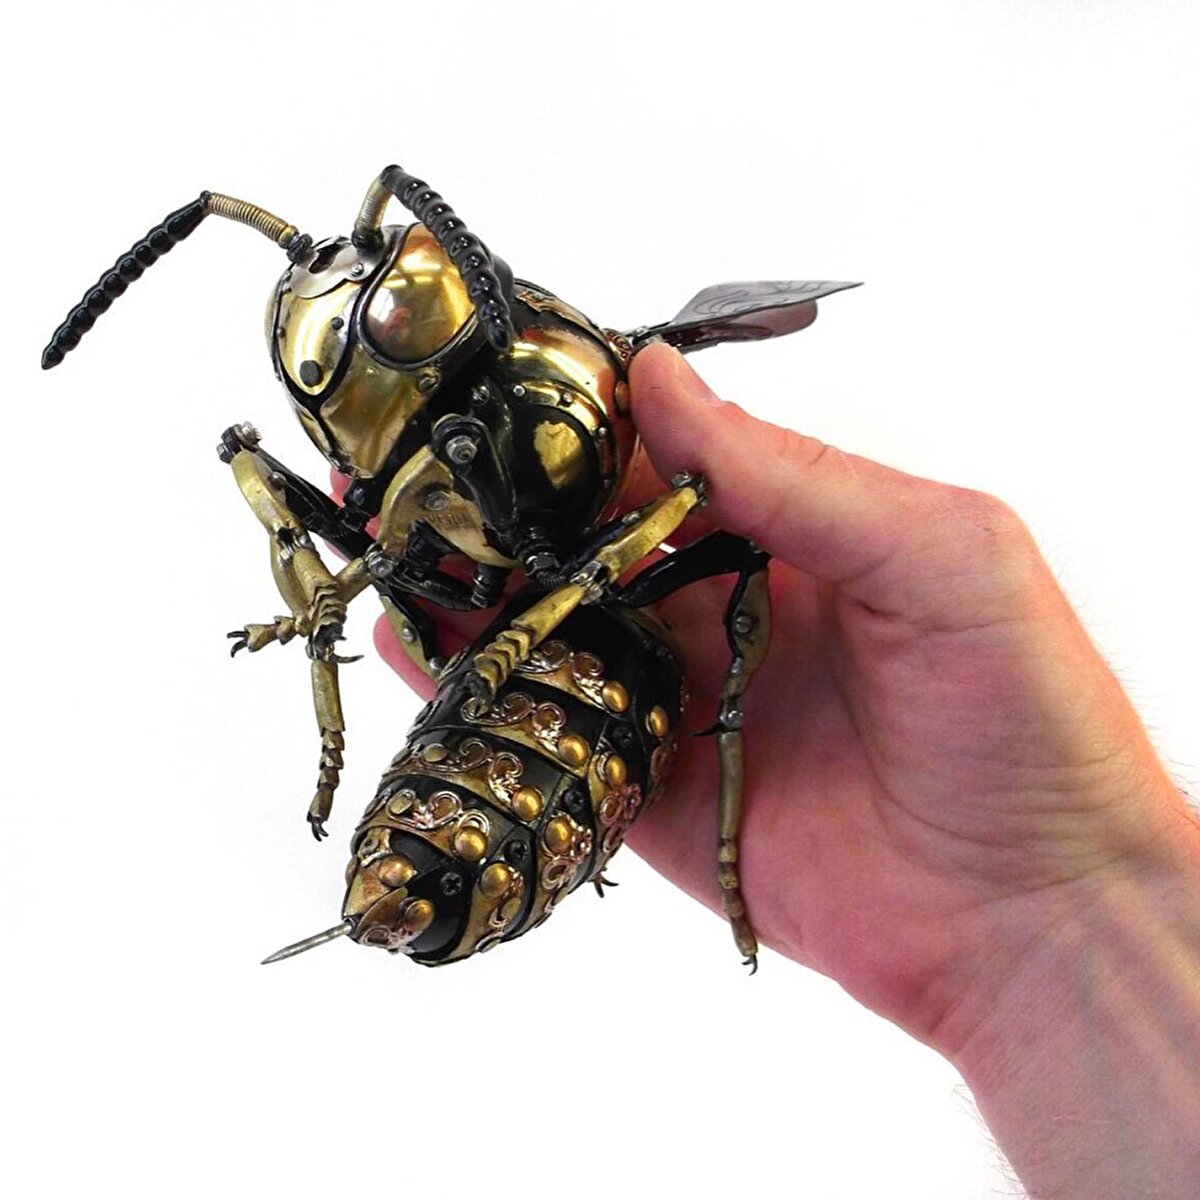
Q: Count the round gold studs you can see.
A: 10